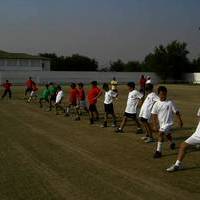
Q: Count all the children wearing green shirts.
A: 2